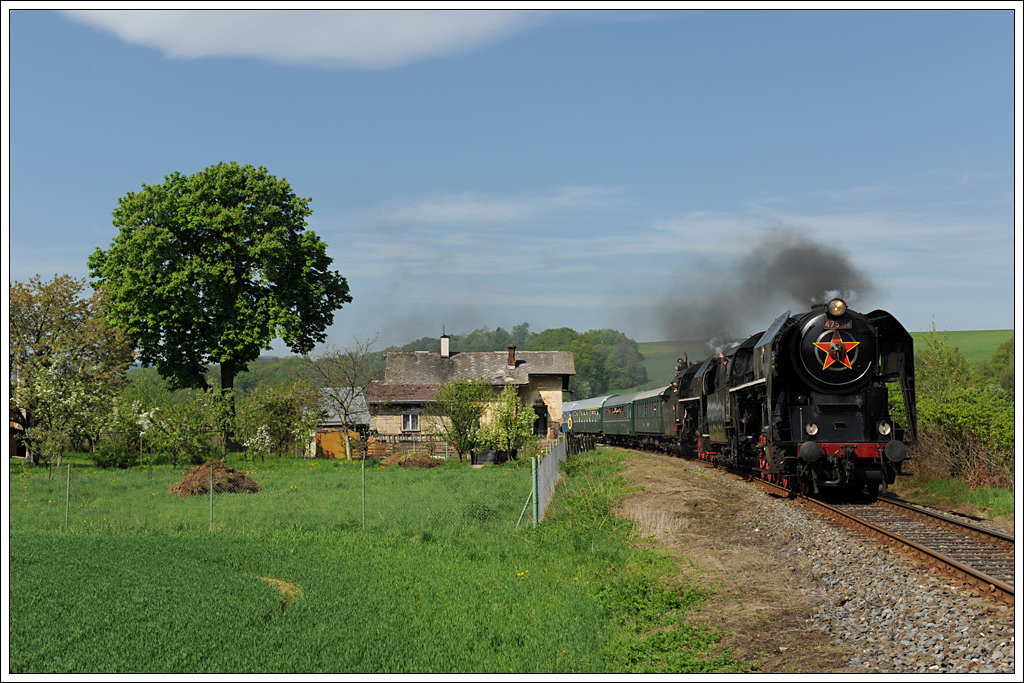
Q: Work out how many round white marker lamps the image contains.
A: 2